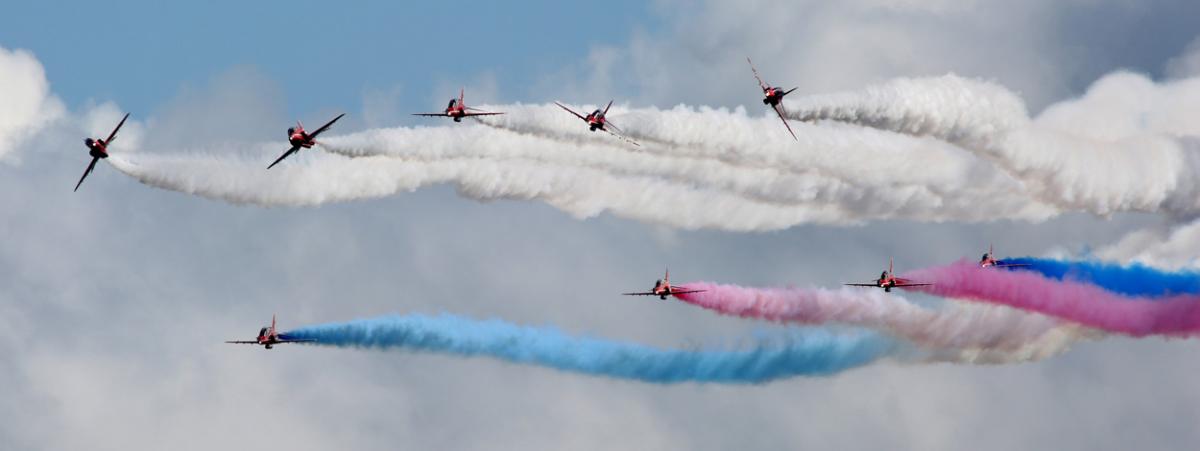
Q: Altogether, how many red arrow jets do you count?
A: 9